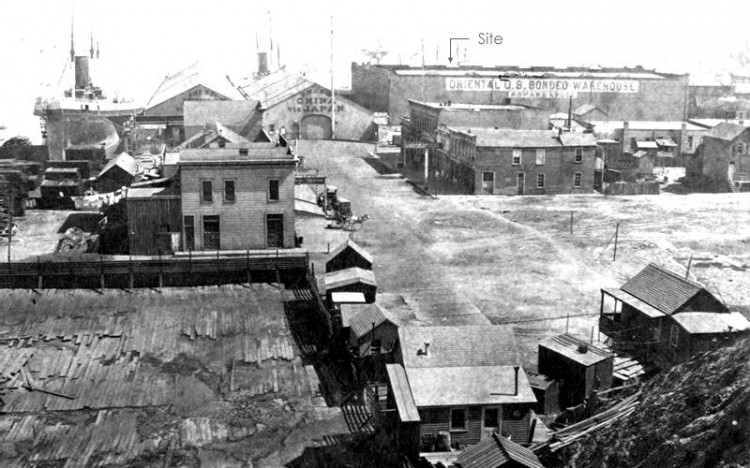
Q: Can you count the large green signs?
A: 0